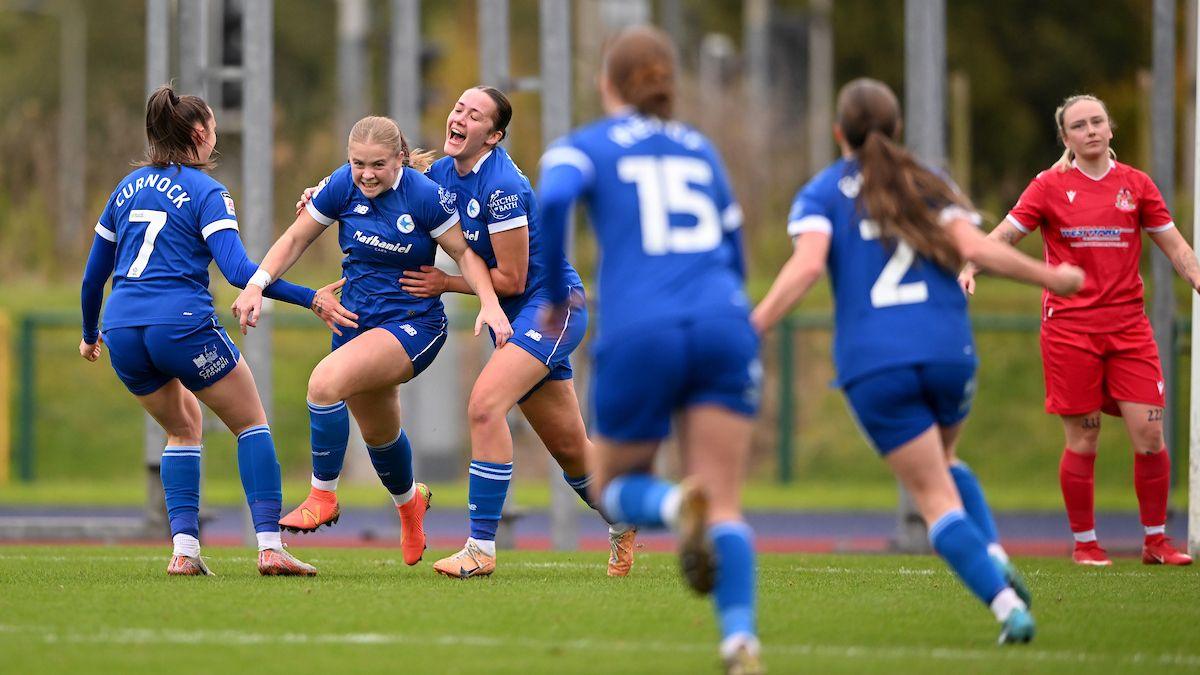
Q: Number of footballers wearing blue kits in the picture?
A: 5